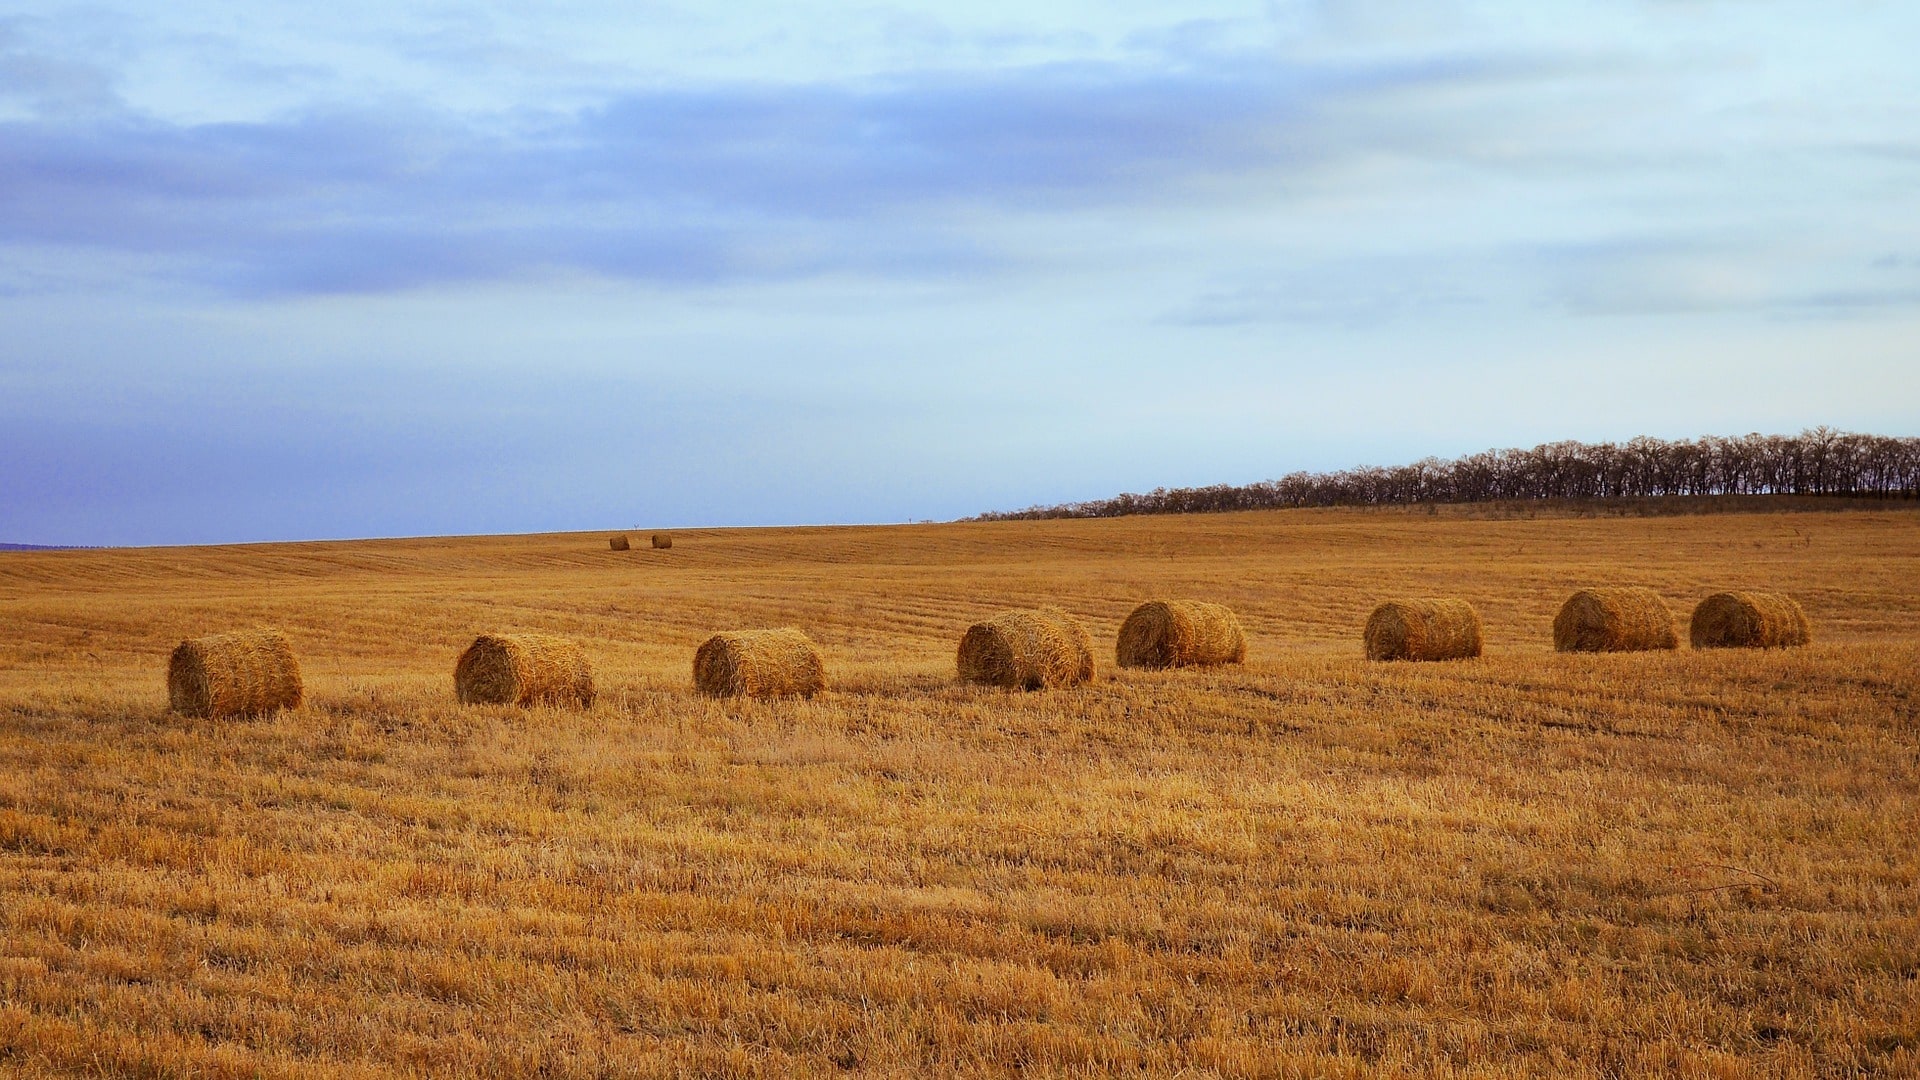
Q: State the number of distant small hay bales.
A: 2